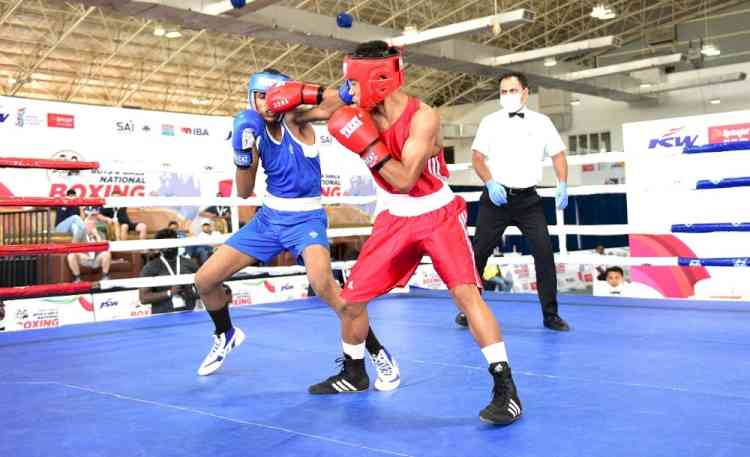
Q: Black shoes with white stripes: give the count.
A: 2